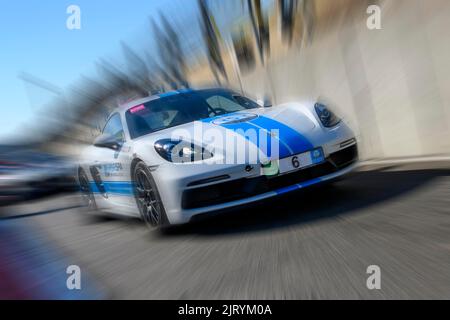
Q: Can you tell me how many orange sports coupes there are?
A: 0